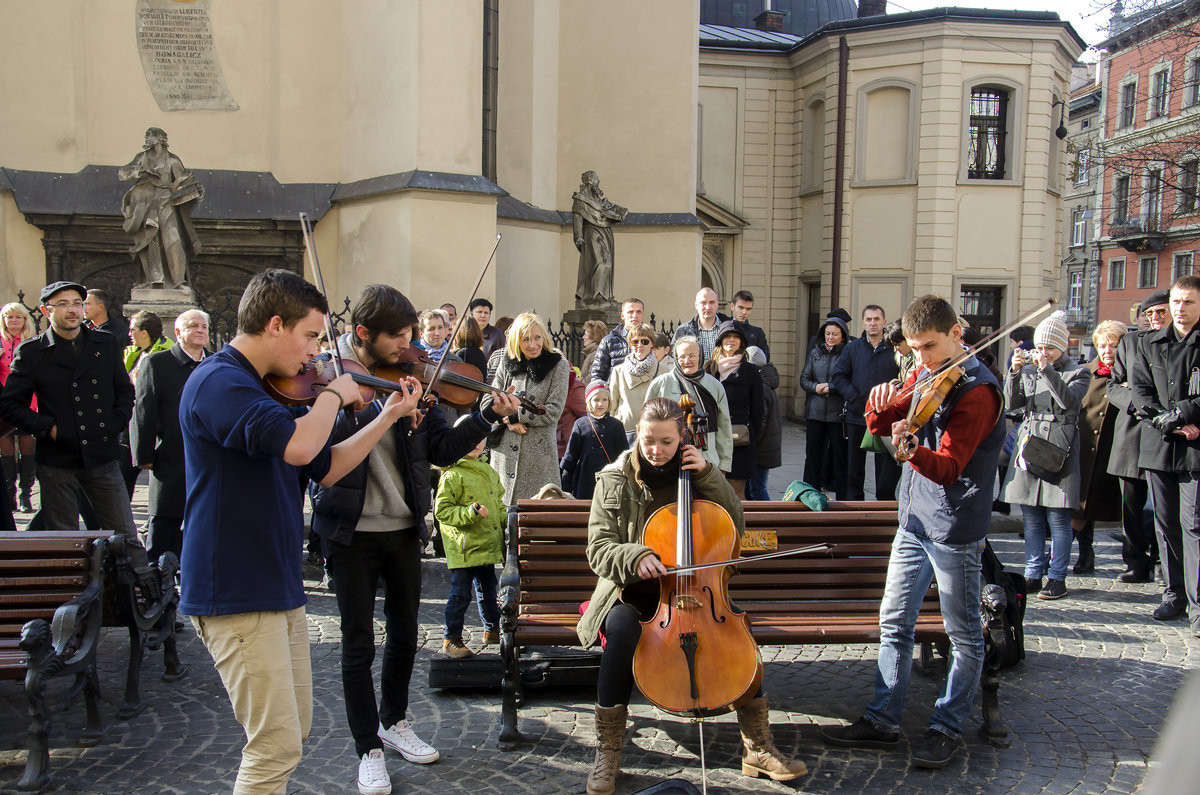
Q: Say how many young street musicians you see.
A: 4